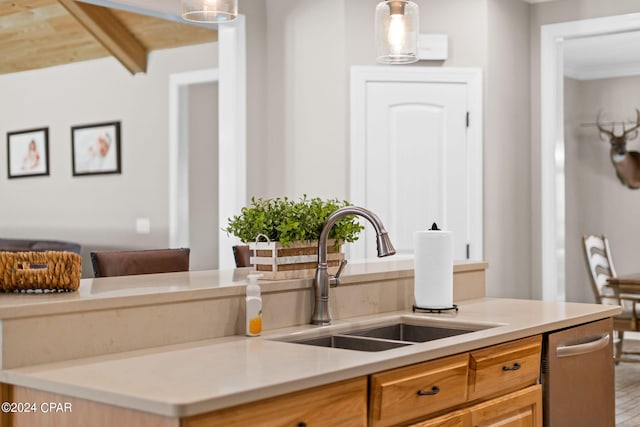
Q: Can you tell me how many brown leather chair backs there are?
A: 2